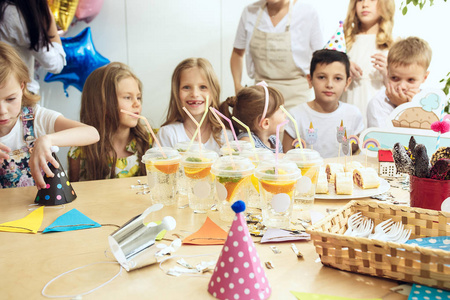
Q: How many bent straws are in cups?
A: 8